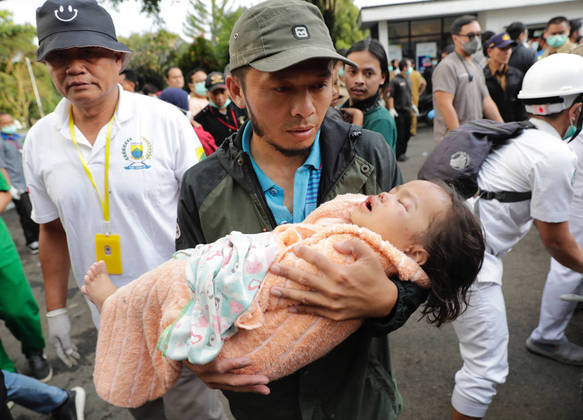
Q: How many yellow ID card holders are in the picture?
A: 1